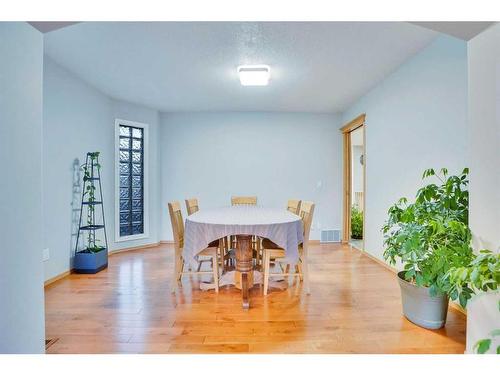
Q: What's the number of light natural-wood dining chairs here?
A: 5